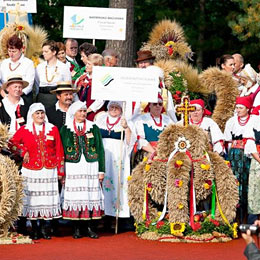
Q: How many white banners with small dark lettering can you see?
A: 3